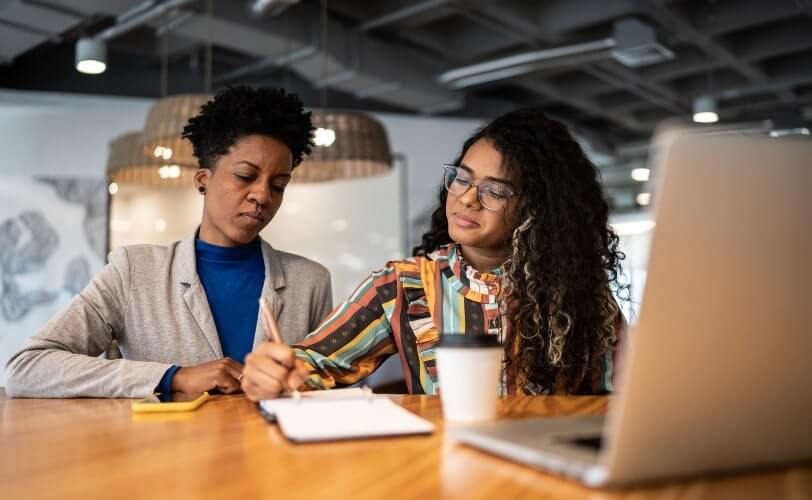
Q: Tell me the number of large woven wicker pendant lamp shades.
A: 3